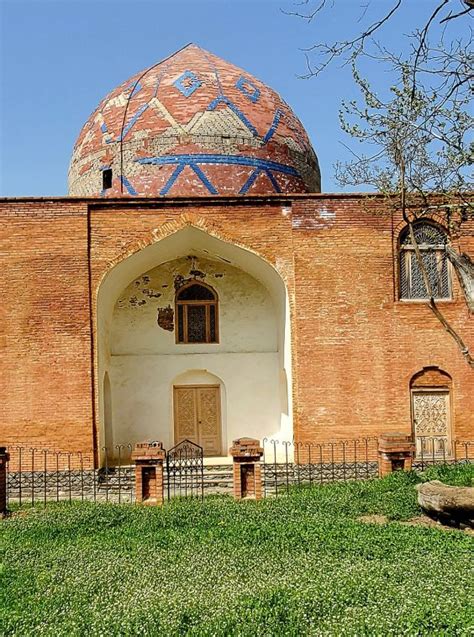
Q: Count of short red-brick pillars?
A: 4